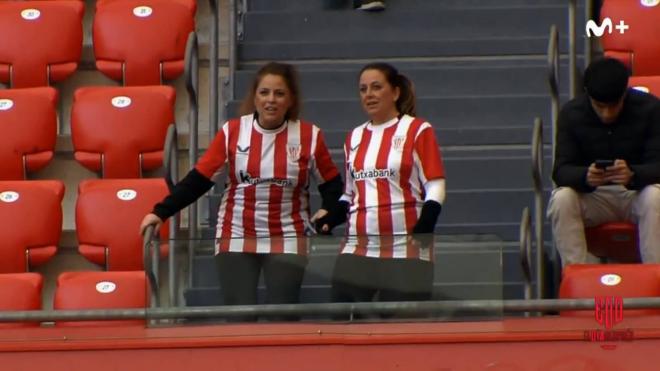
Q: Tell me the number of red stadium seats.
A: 12